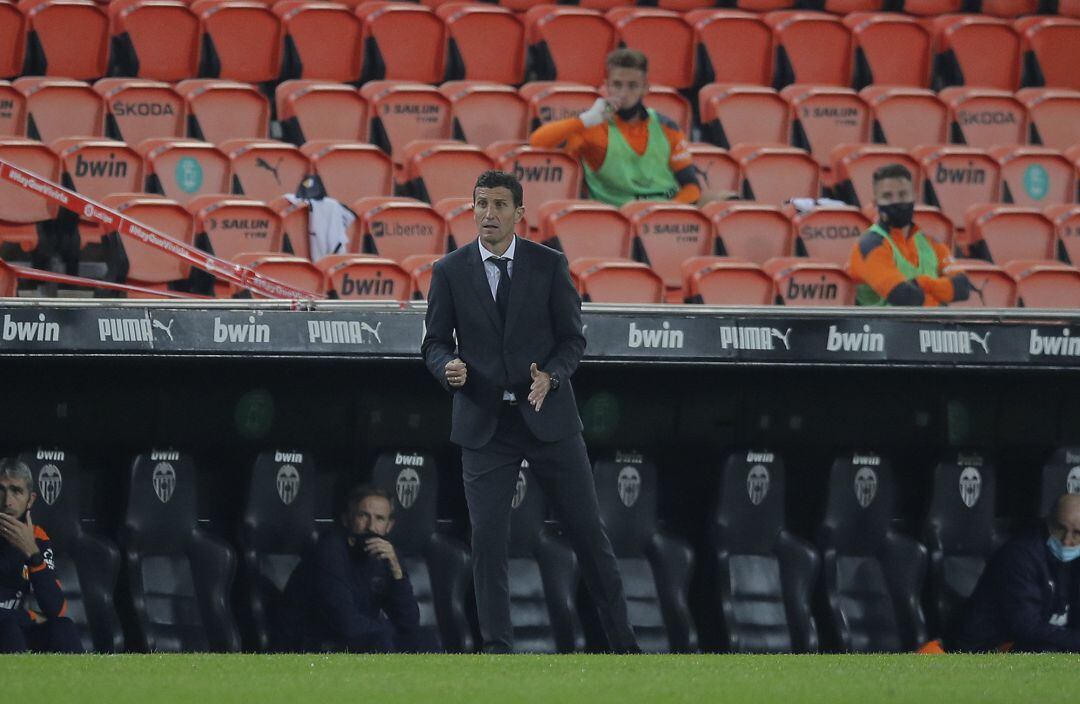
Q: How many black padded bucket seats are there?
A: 10